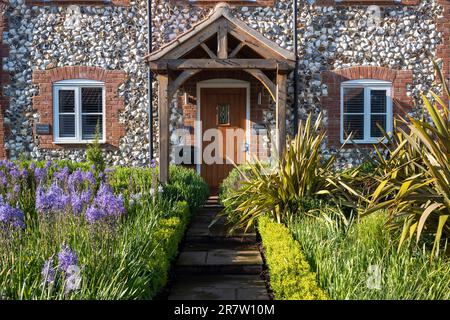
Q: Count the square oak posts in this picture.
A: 2